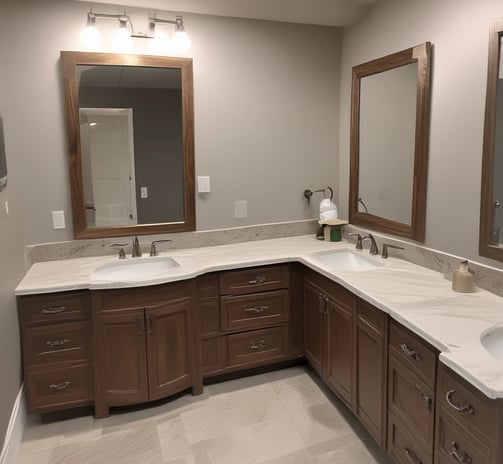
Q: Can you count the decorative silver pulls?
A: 15